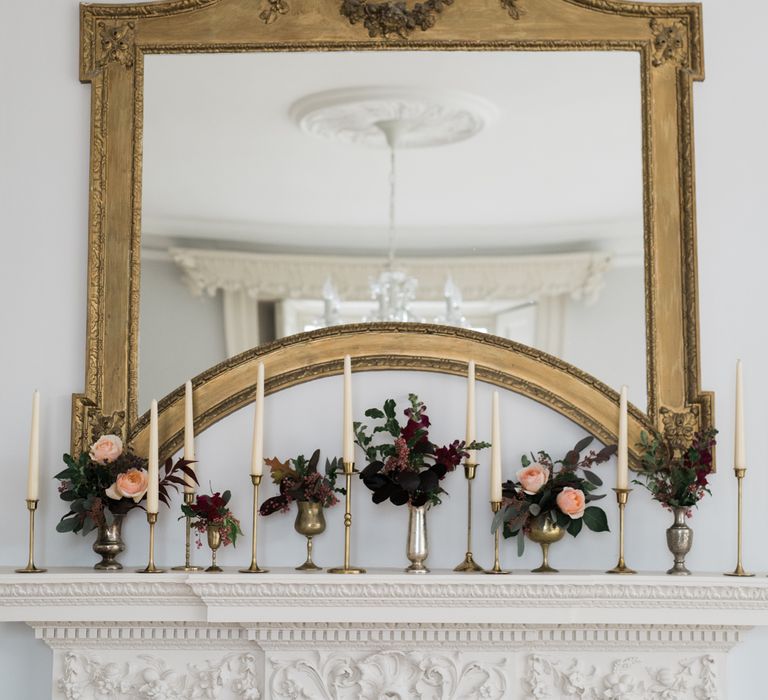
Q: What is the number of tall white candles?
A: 9